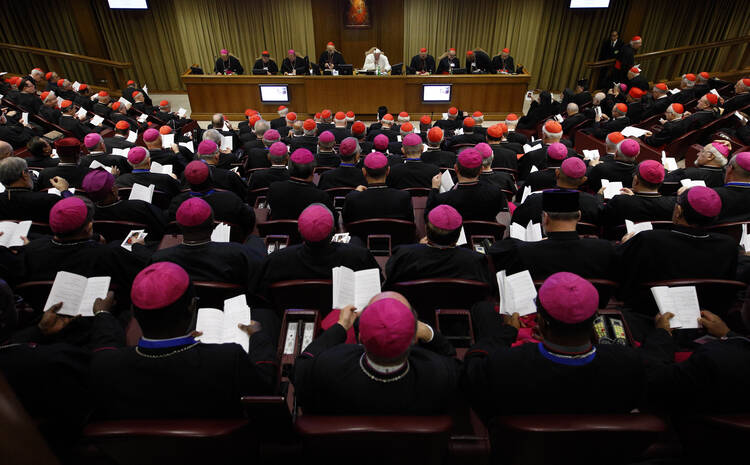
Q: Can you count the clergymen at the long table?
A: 9